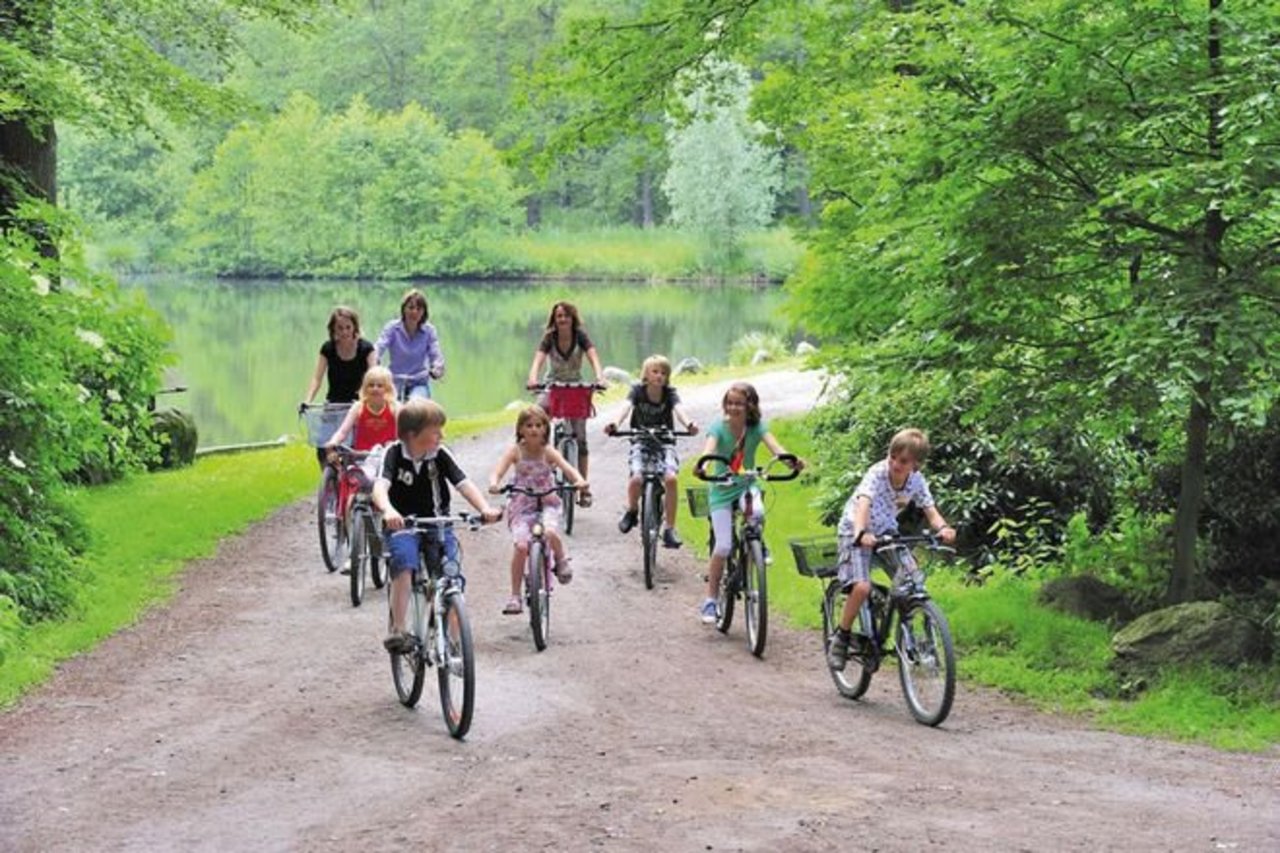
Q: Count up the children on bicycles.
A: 6